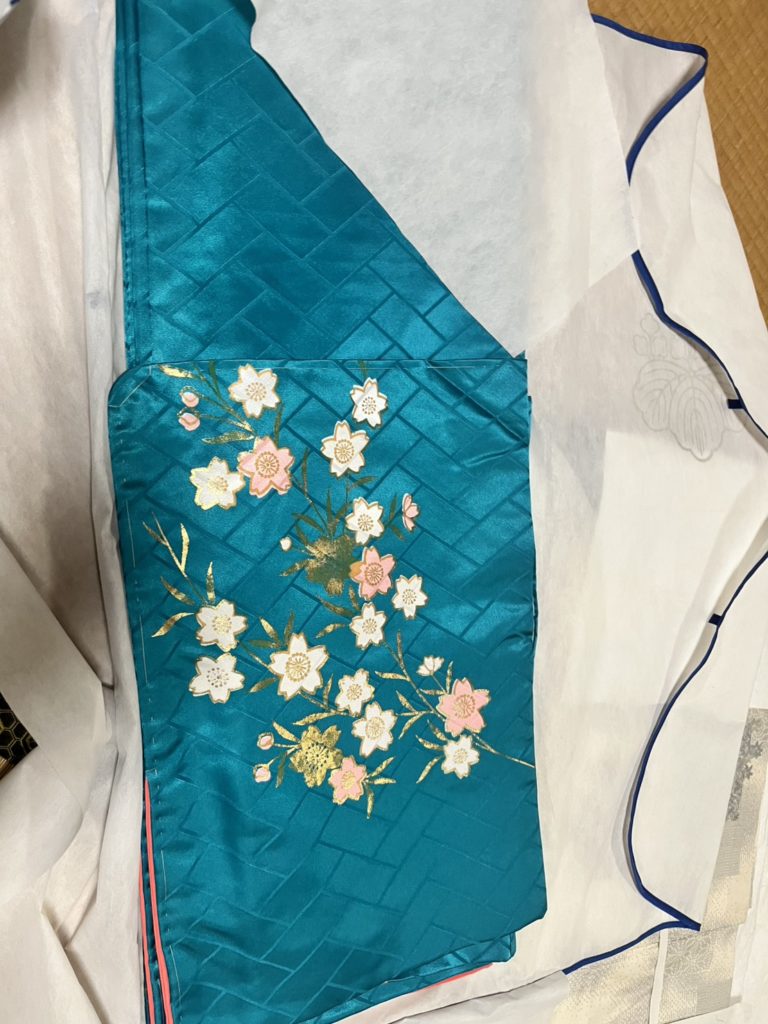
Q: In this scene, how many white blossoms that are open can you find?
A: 13